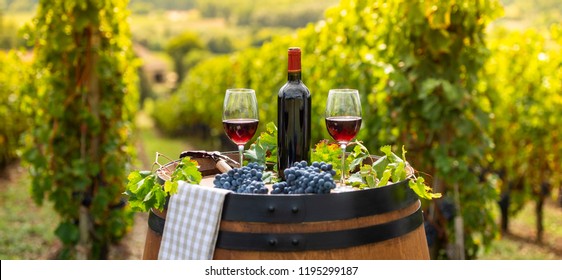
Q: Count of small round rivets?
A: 4